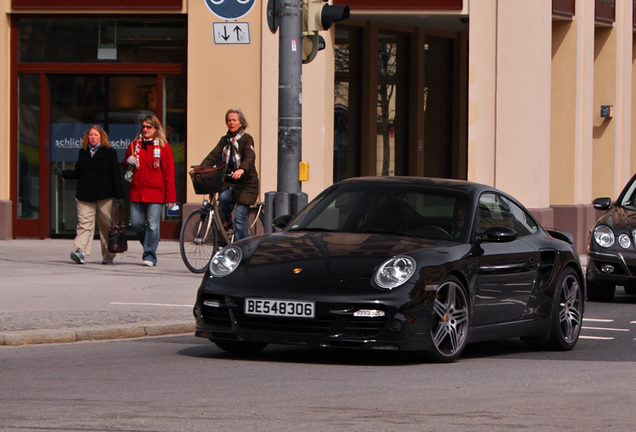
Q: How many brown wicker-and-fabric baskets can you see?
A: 1